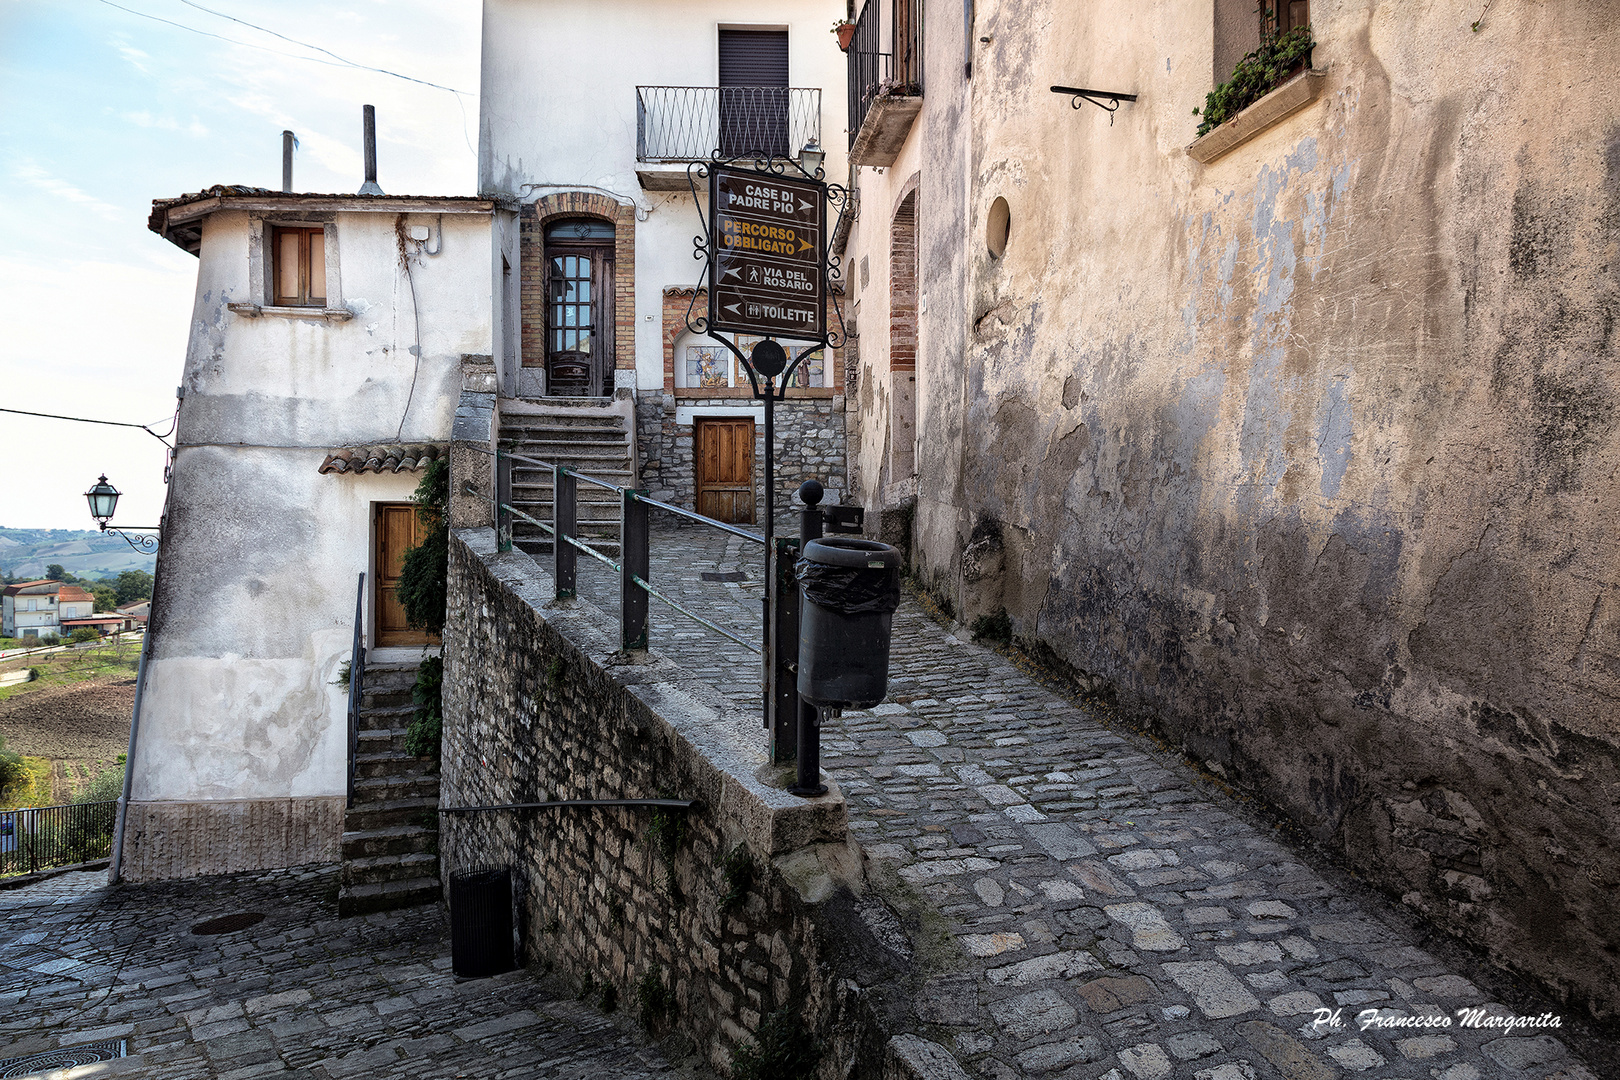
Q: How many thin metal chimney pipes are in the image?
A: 2